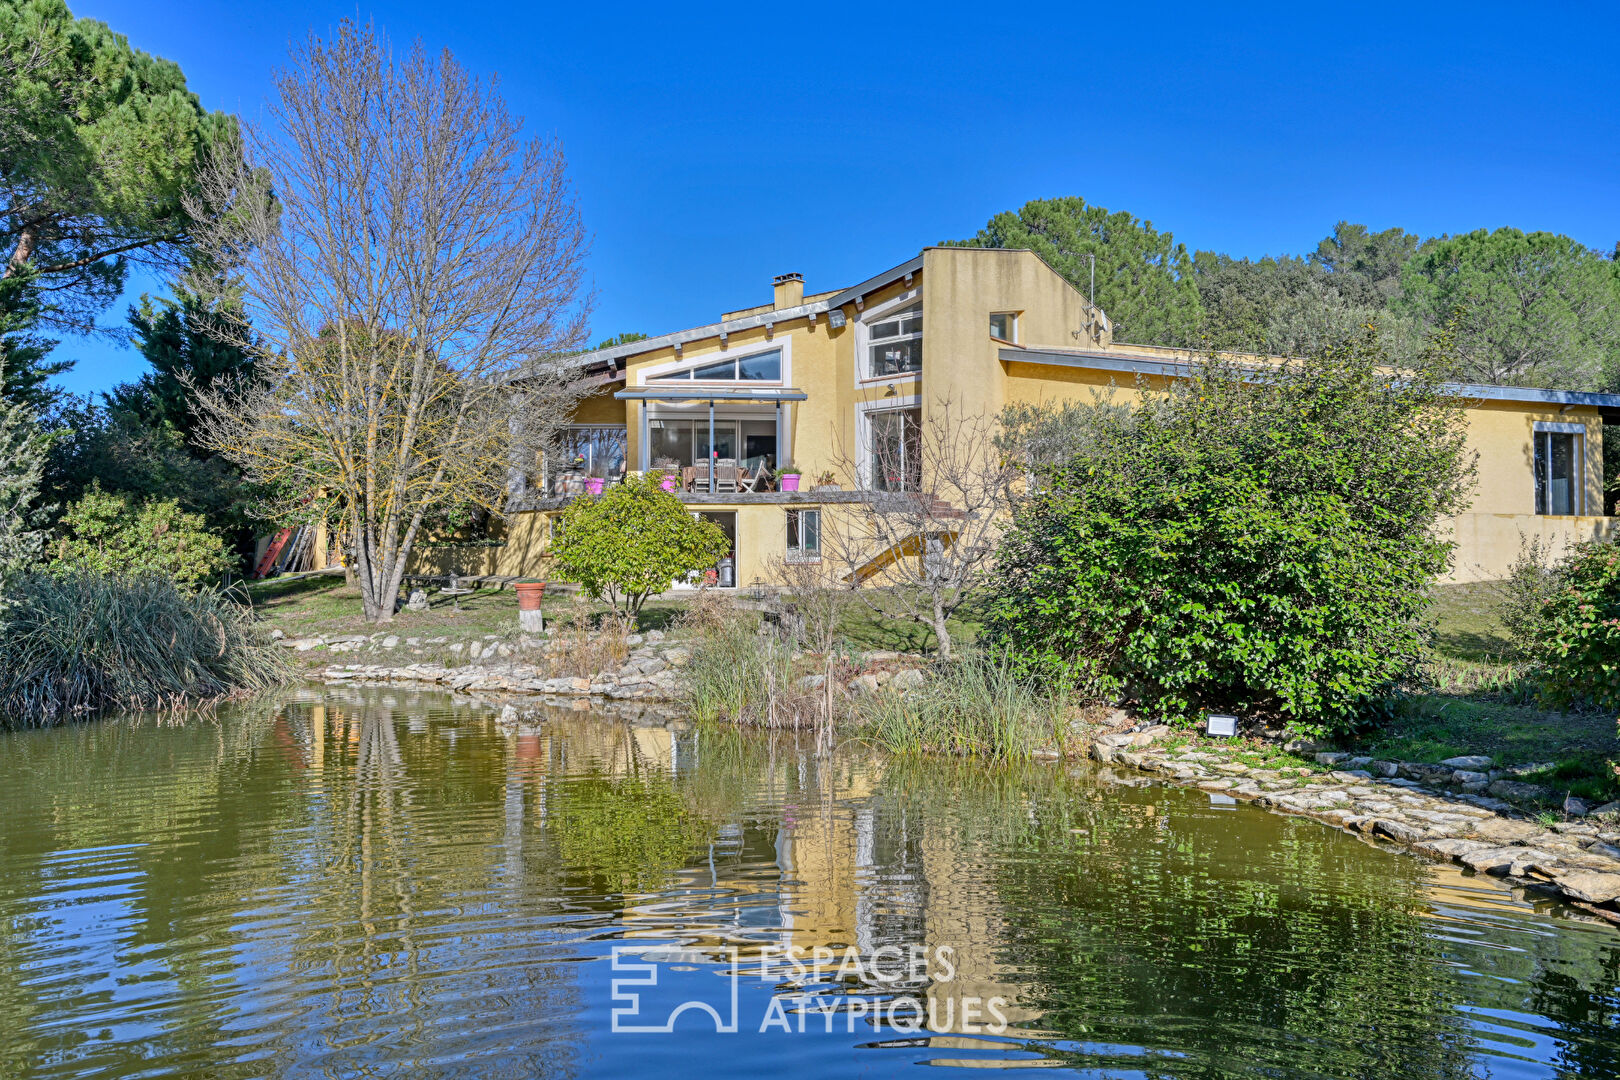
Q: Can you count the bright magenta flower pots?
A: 3